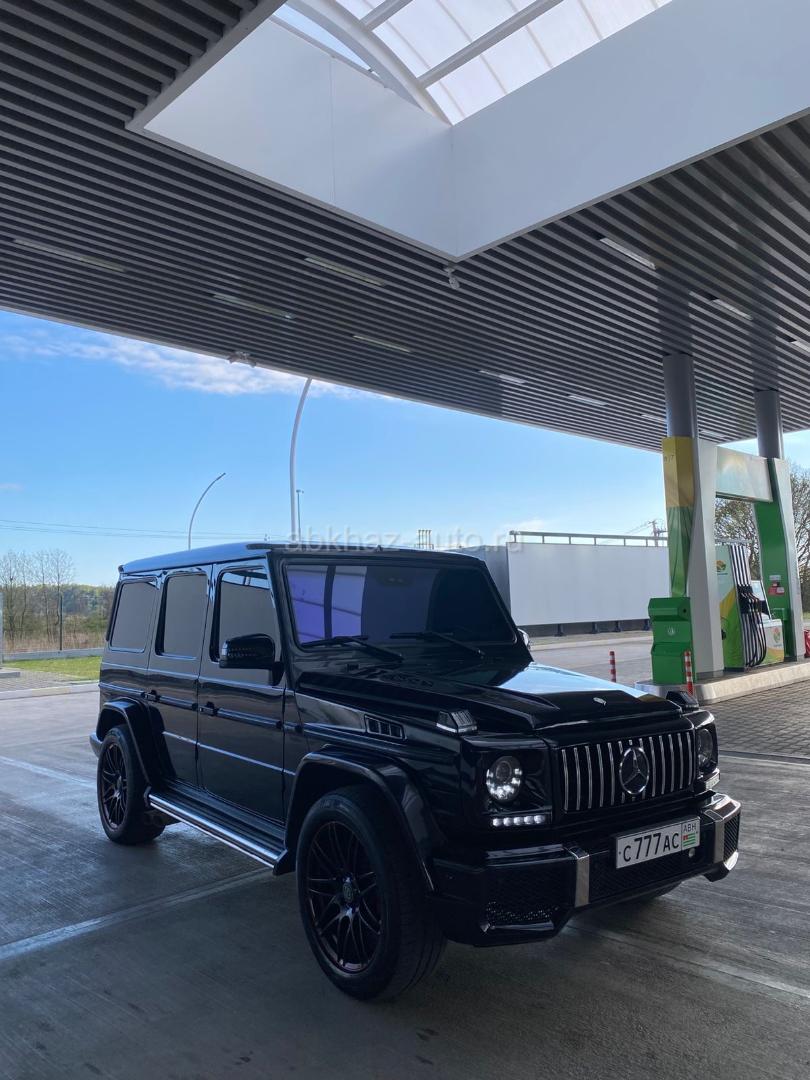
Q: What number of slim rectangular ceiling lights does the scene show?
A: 11